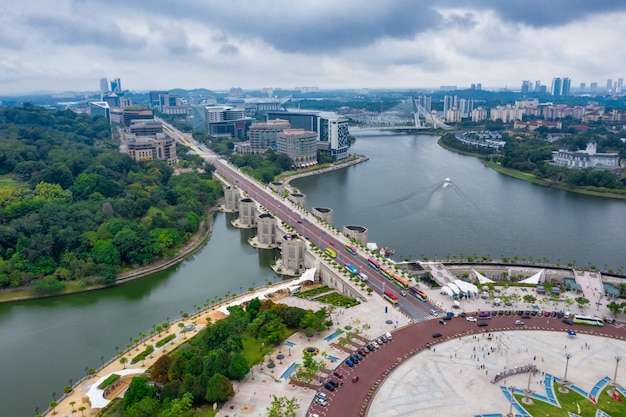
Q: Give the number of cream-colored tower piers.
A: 8